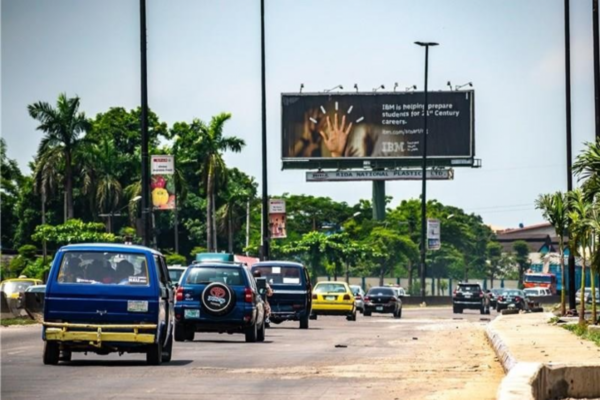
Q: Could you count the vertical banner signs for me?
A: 3